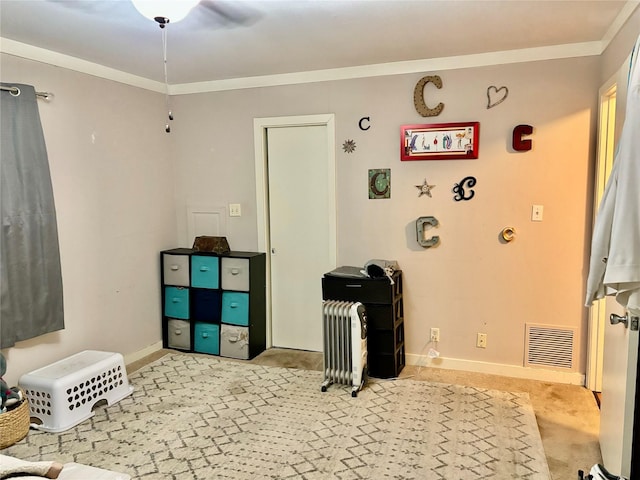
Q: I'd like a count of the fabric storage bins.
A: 9